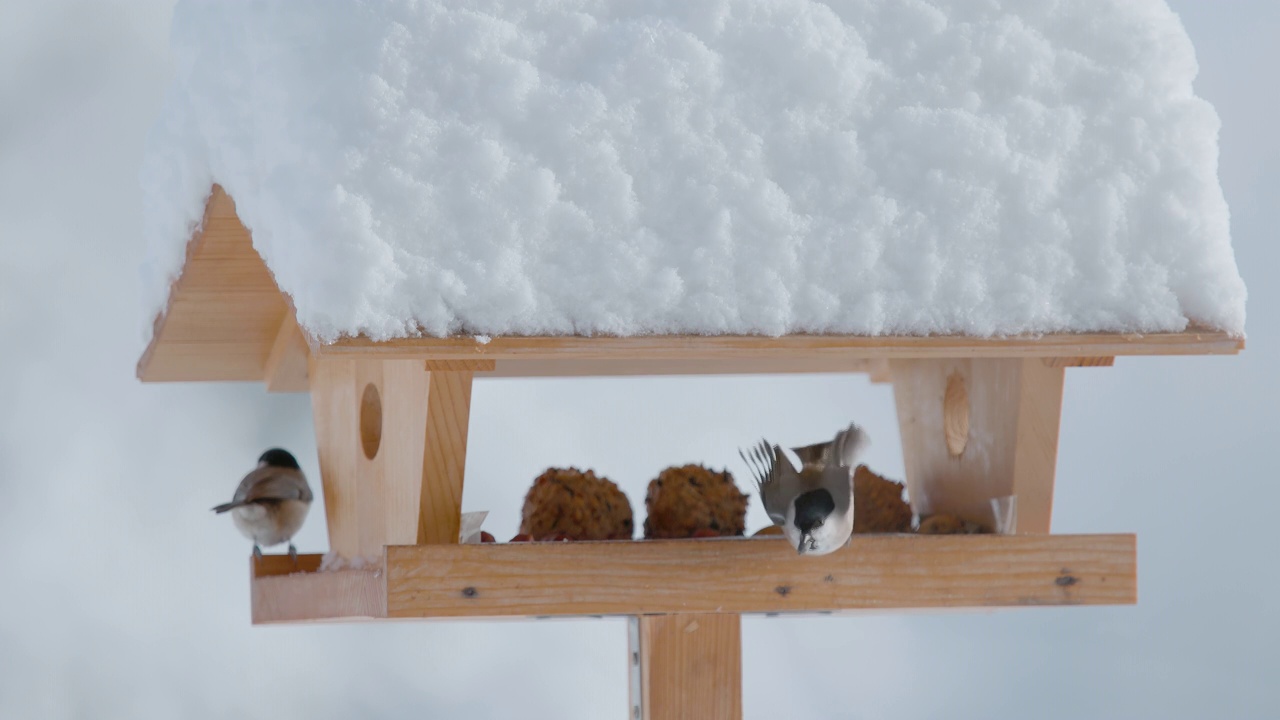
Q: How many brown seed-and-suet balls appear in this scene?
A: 3